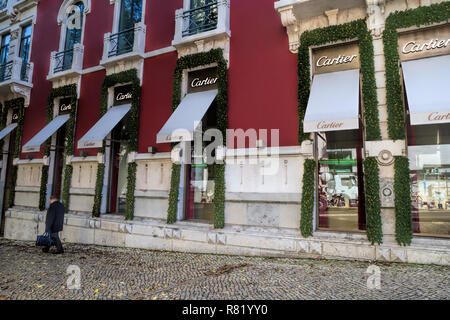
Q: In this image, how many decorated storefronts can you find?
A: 6